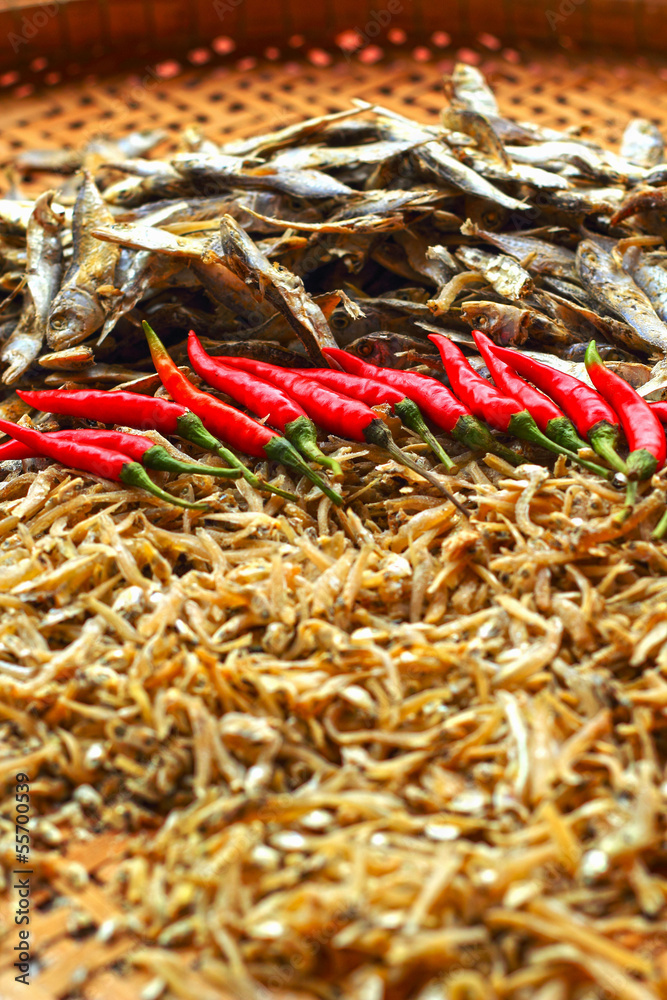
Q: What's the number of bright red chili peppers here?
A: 13